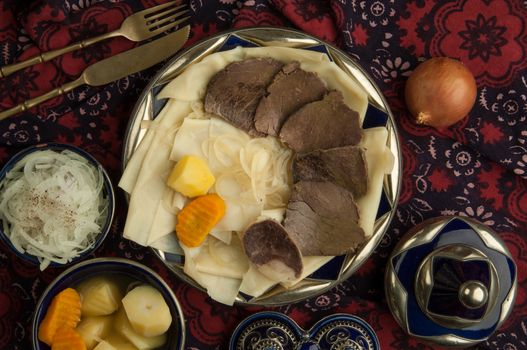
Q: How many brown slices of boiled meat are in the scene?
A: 6